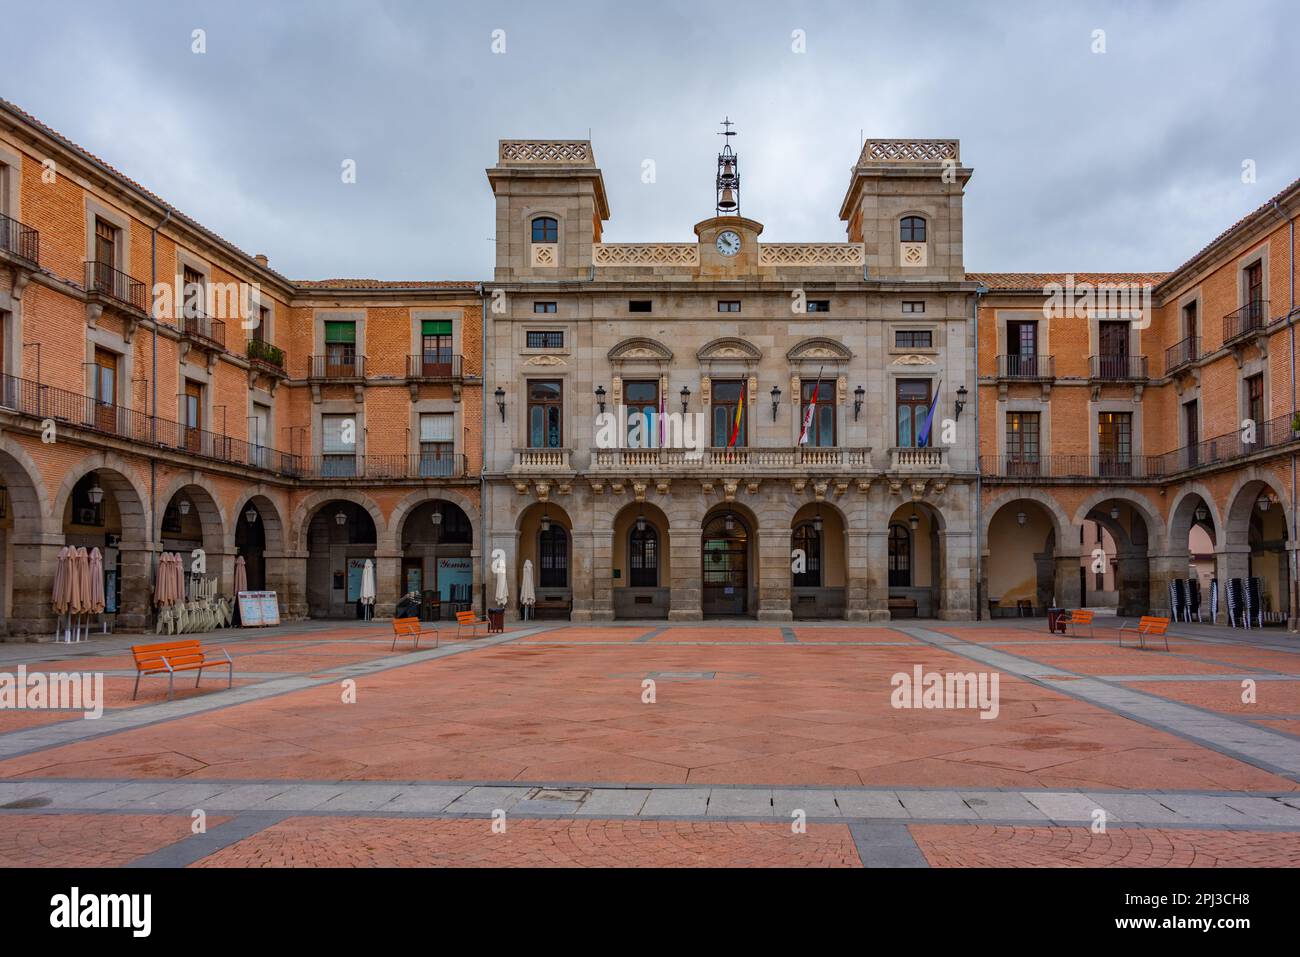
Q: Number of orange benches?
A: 5